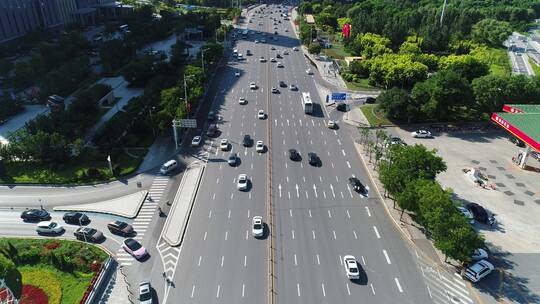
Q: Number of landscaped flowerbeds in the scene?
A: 1